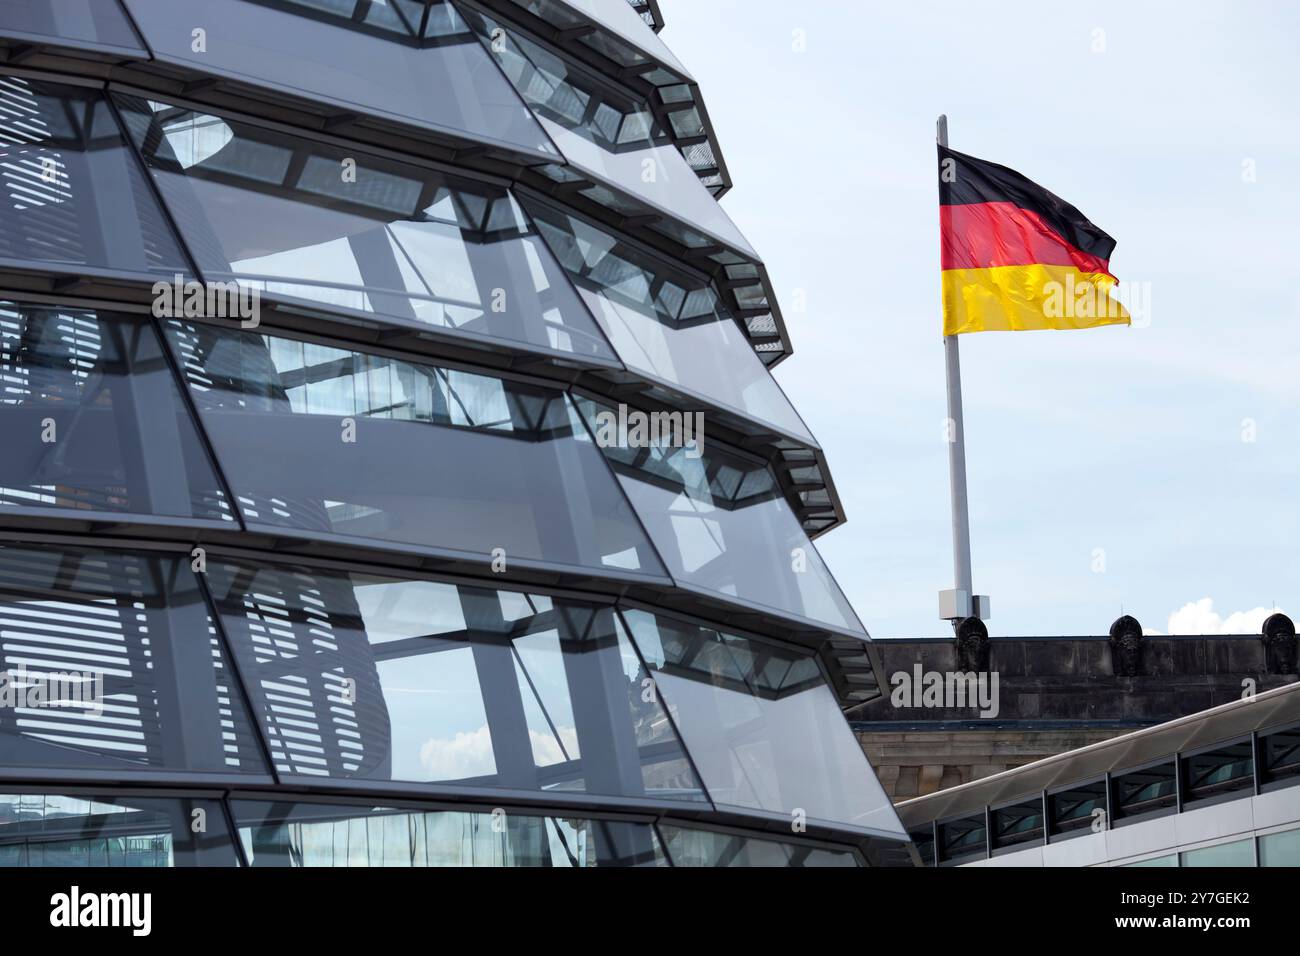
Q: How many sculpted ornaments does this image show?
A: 3